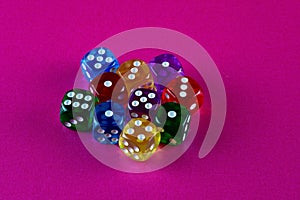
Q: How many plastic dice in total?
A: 10